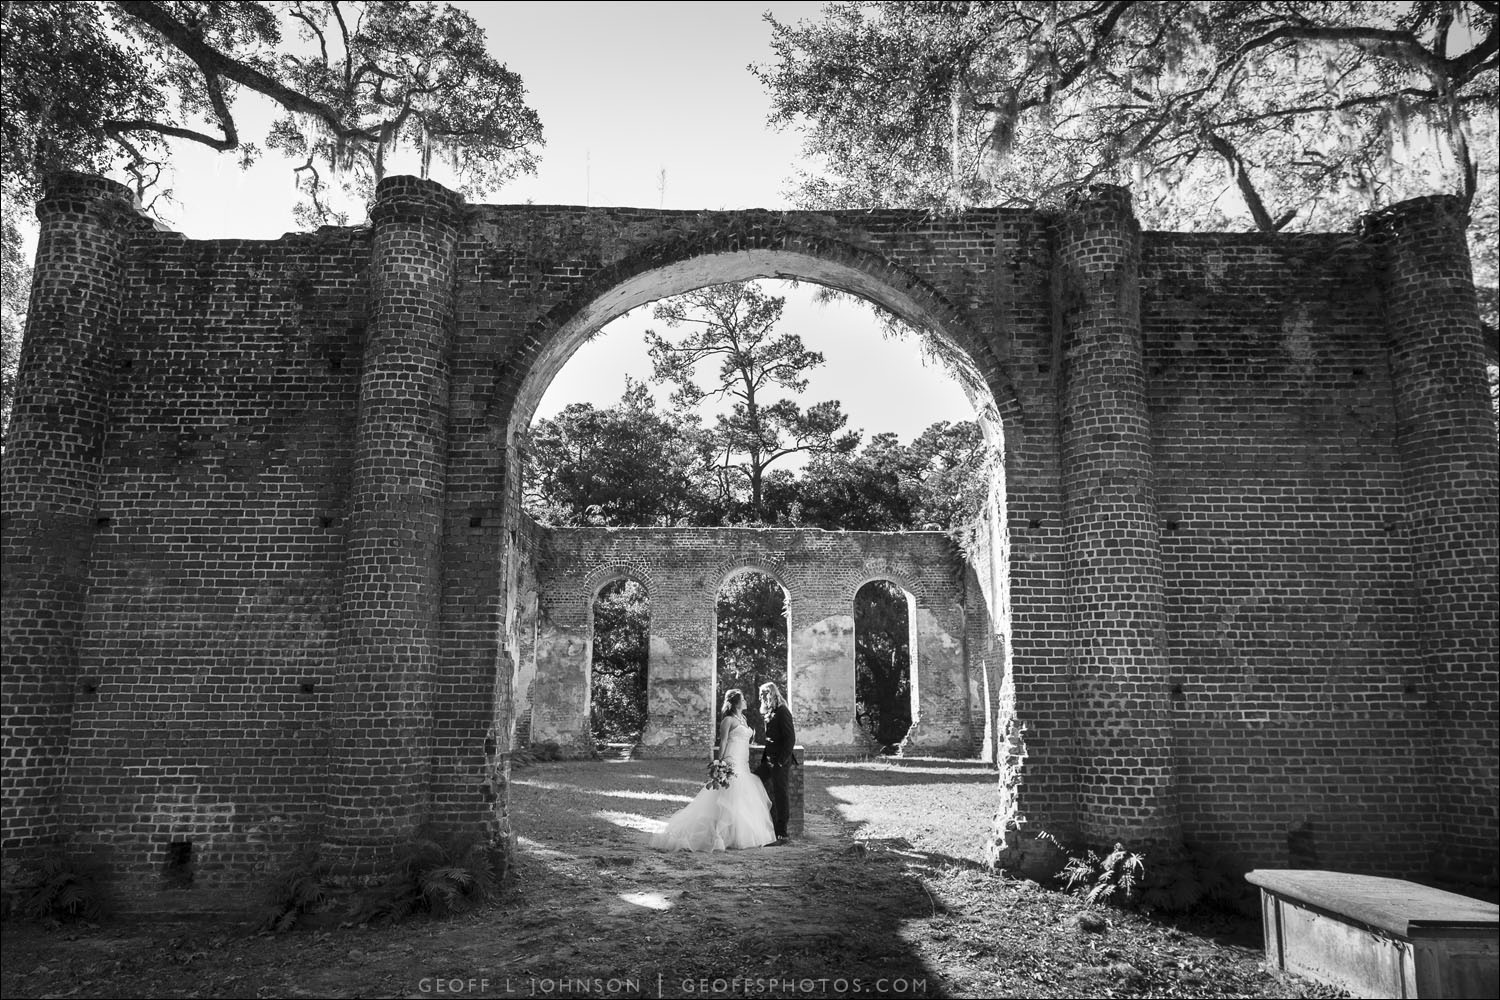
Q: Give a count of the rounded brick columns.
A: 4